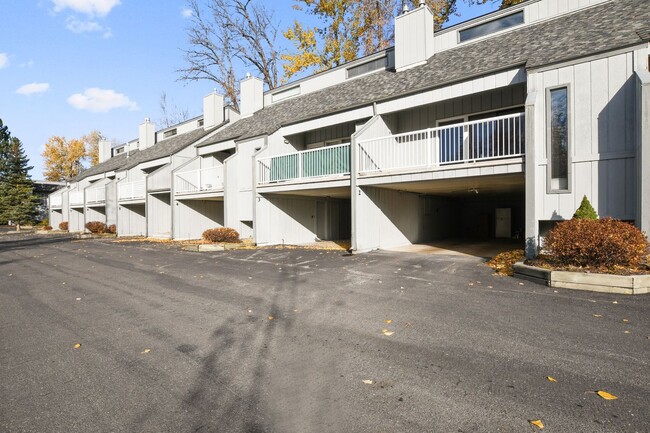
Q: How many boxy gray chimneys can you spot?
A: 5